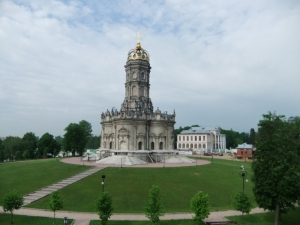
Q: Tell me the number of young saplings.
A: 6